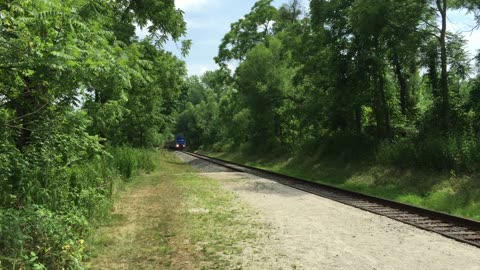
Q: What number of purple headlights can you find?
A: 0